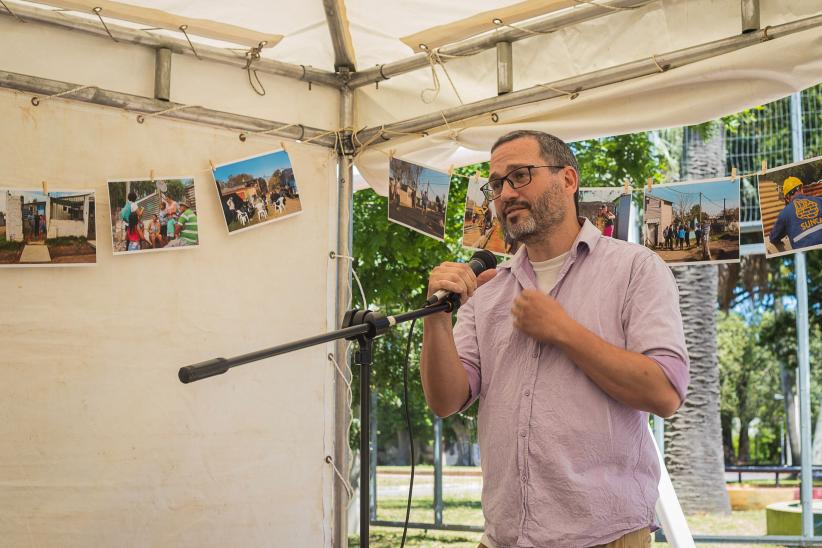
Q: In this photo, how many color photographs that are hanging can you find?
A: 8